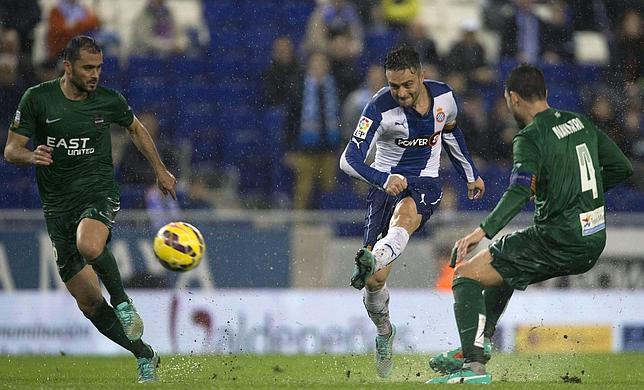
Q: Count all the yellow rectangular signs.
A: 1